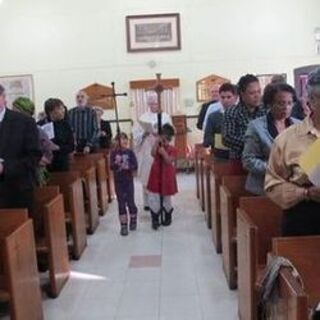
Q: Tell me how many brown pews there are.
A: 13